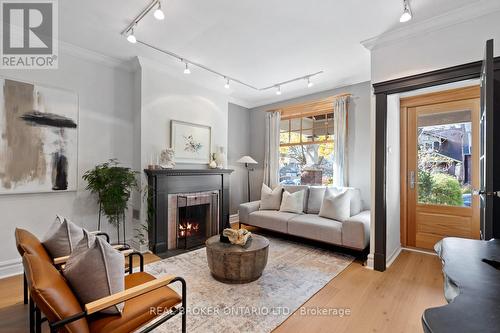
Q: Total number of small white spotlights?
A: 7